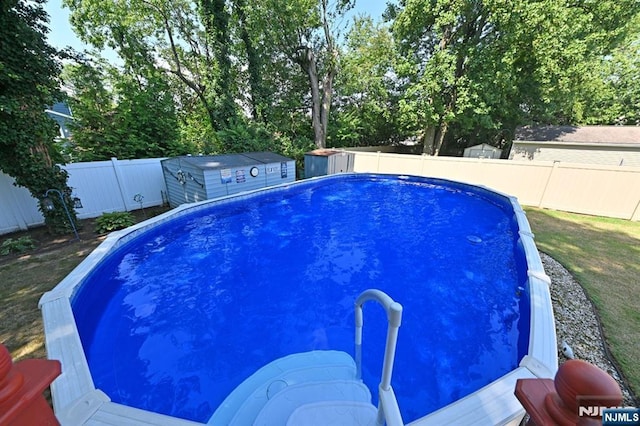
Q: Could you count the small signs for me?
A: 4